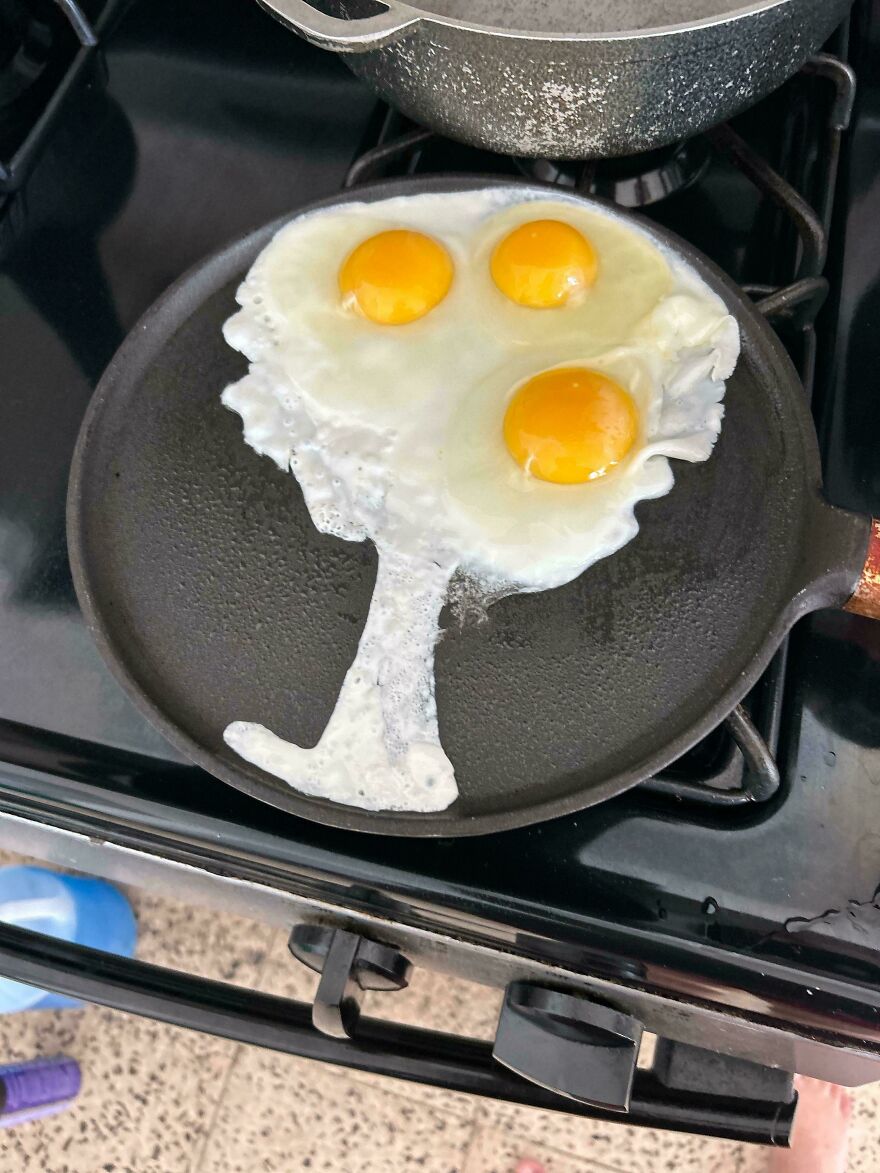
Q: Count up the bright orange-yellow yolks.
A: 3